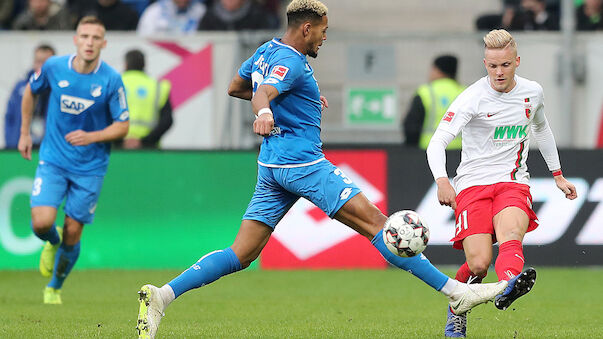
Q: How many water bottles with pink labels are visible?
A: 0